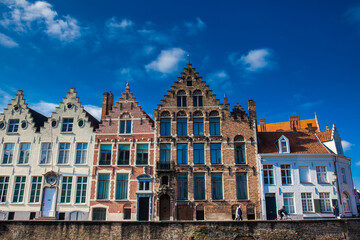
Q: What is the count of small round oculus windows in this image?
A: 6